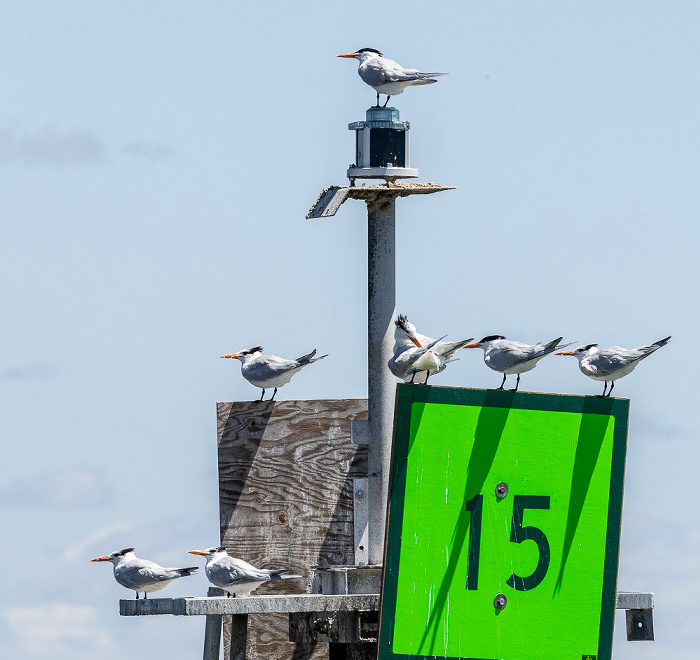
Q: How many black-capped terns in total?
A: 7